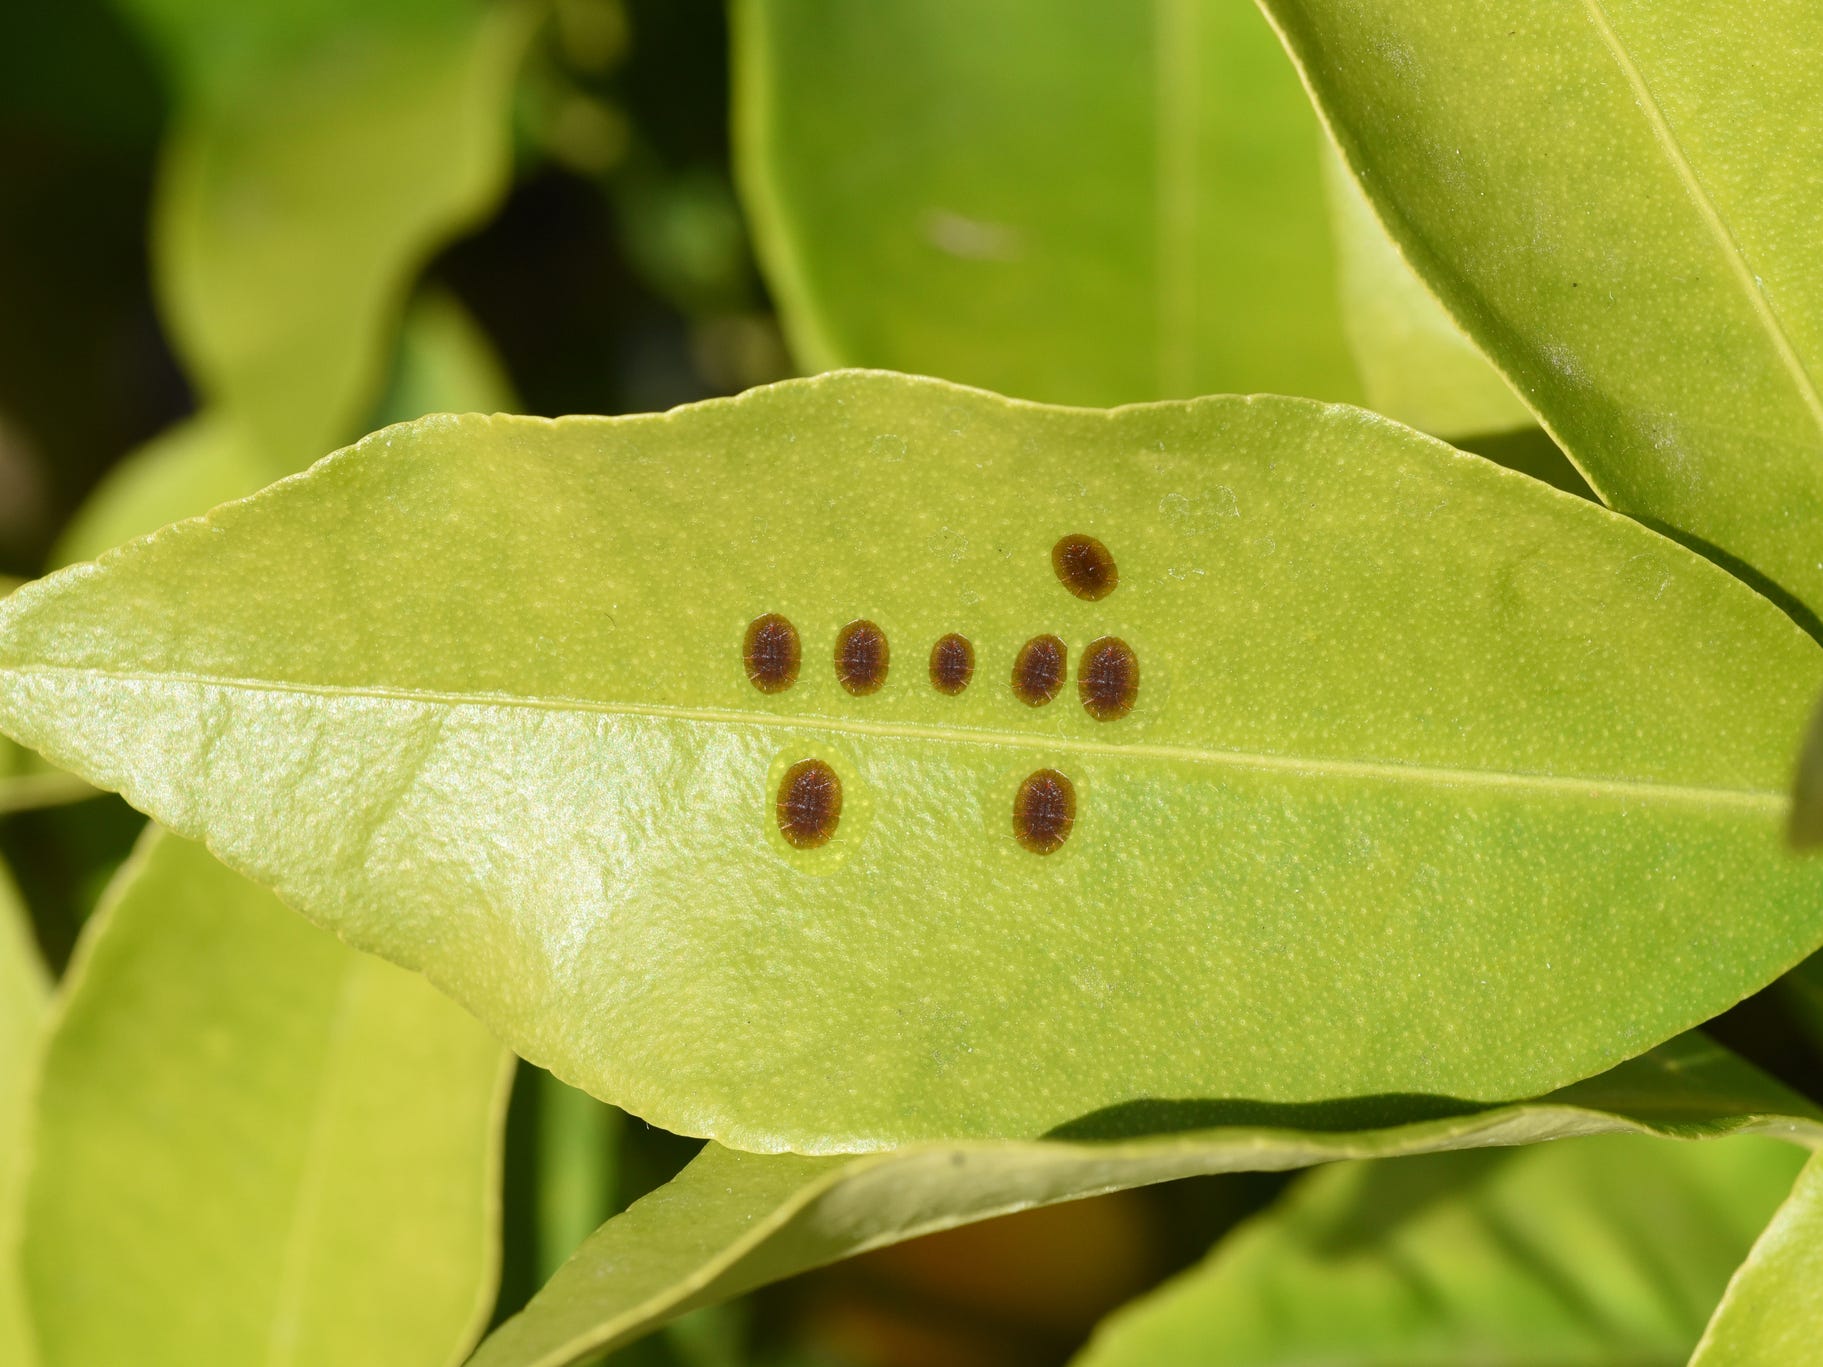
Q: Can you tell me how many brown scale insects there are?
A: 8